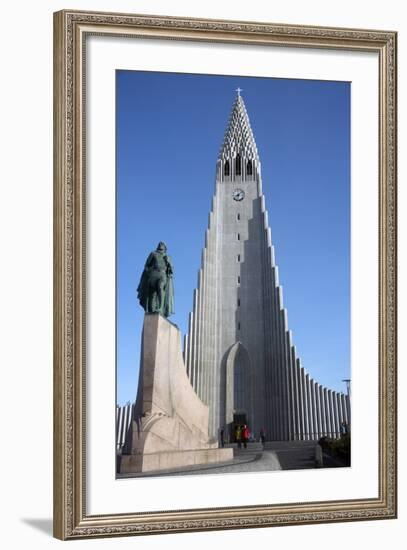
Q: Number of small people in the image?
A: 4